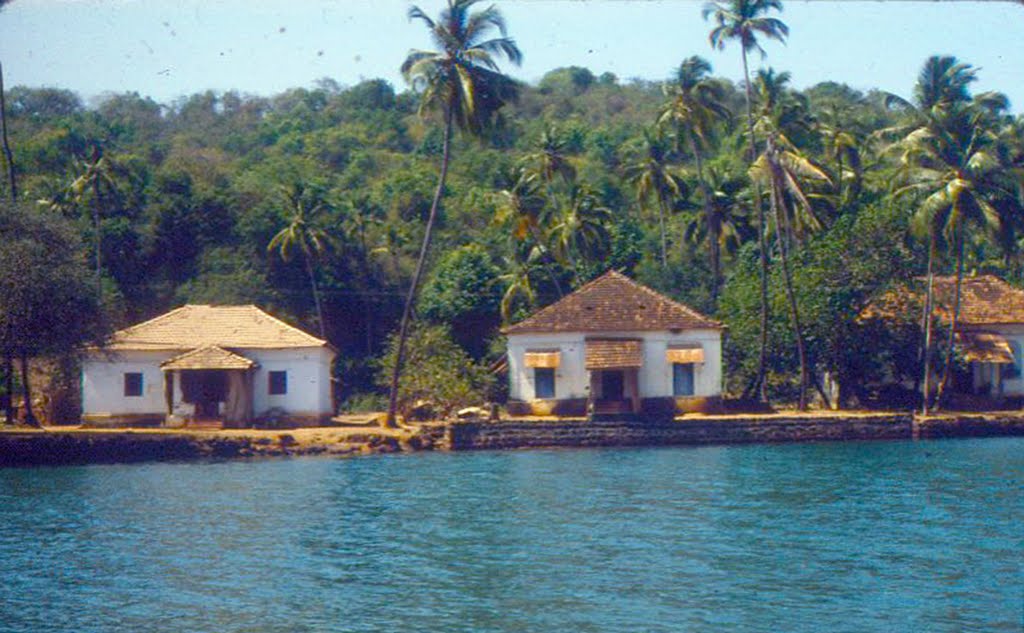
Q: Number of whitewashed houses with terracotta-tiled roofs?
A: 3